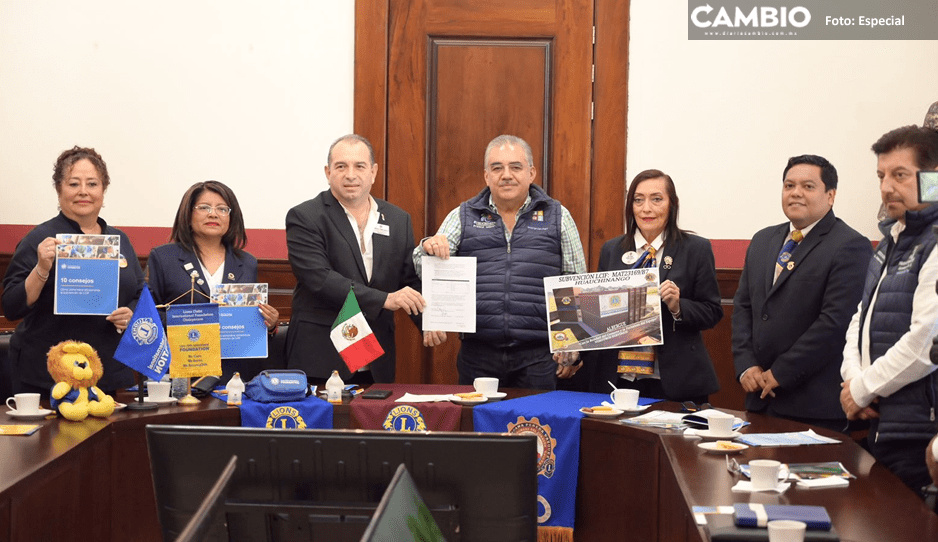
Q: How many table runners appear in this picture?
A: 3